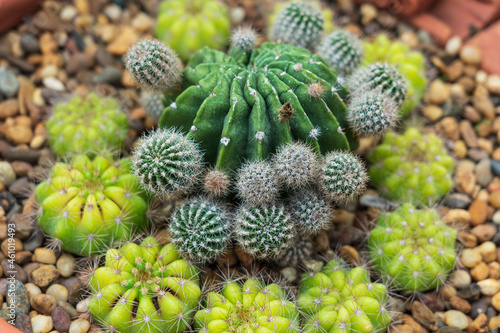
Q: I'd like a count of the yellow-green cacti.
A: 10